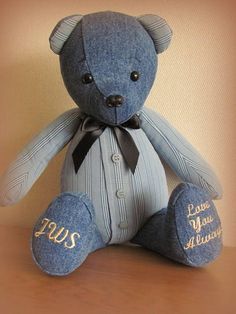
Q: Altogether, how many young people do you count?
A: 0